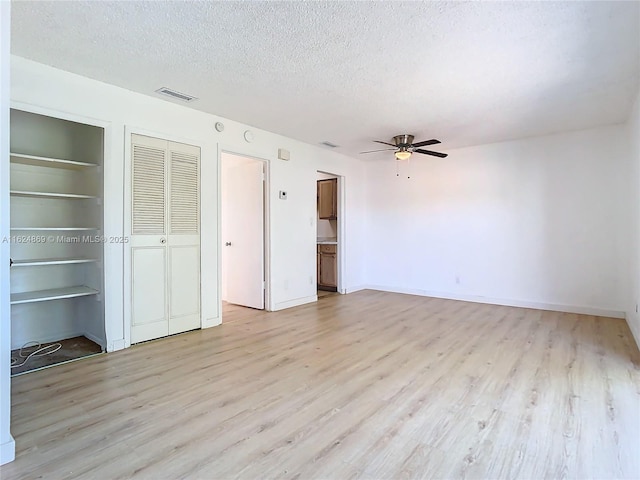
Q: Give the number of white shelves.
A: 5